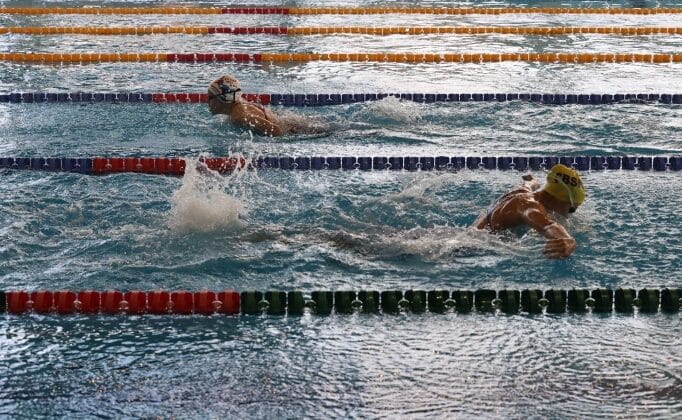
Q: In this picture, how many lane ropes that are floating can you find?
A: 6